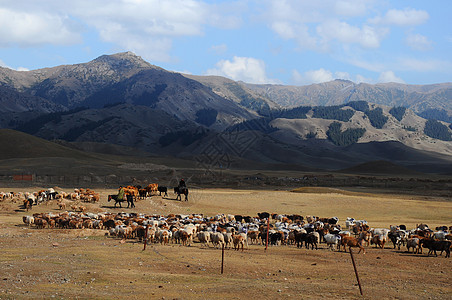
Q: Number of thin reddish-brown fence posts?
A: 4